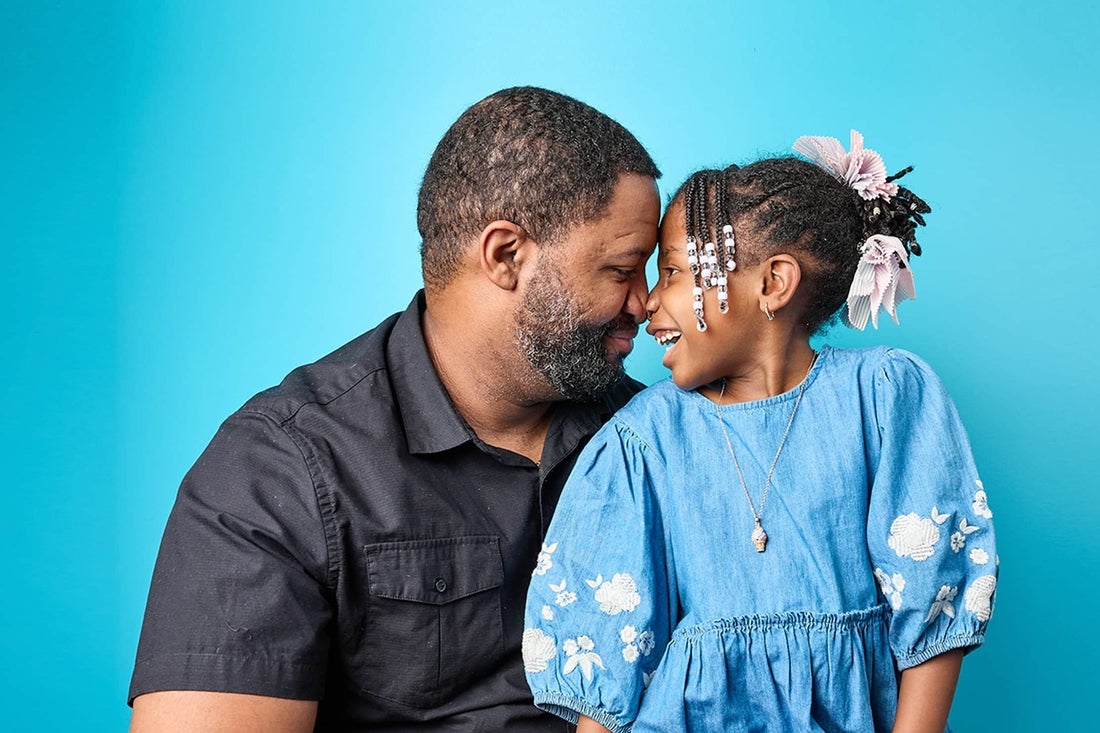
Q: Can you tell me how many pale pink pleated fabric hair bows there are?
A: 2